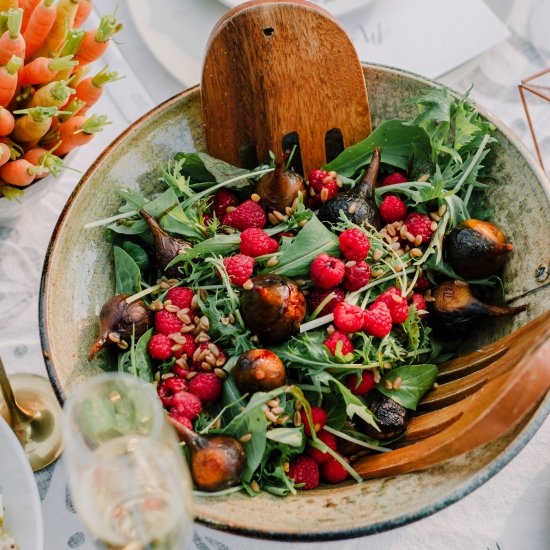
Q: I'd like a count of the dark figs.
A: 10